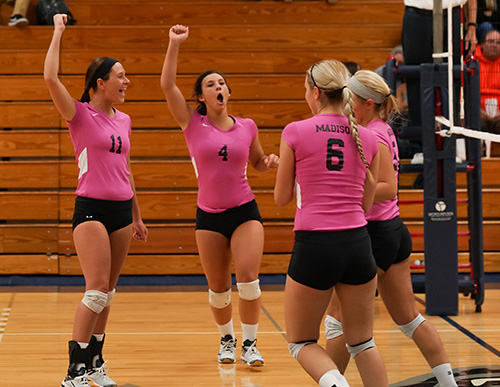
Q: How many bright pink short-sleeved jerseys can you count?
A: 4